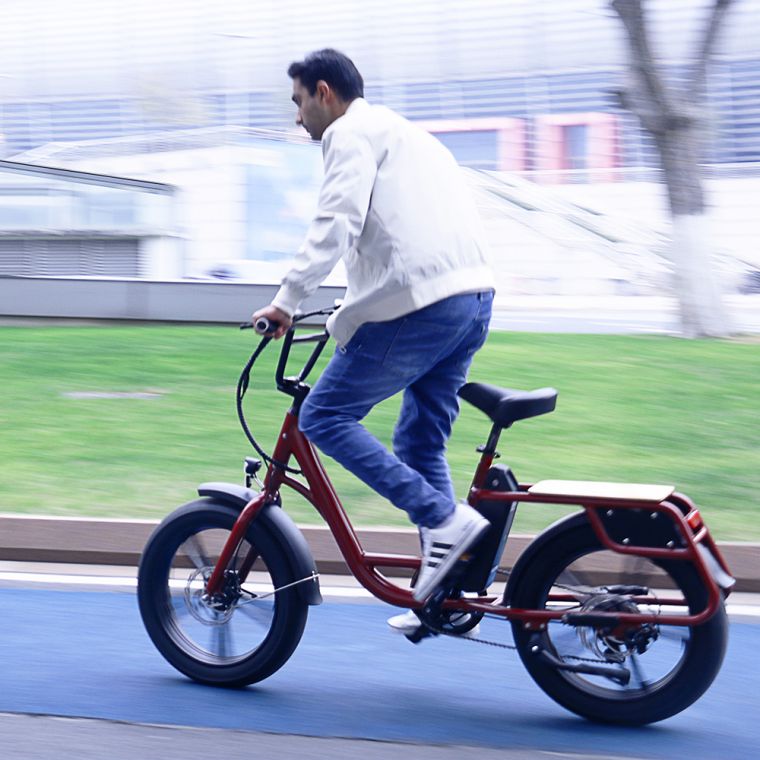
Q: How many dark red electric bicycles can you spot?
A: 1